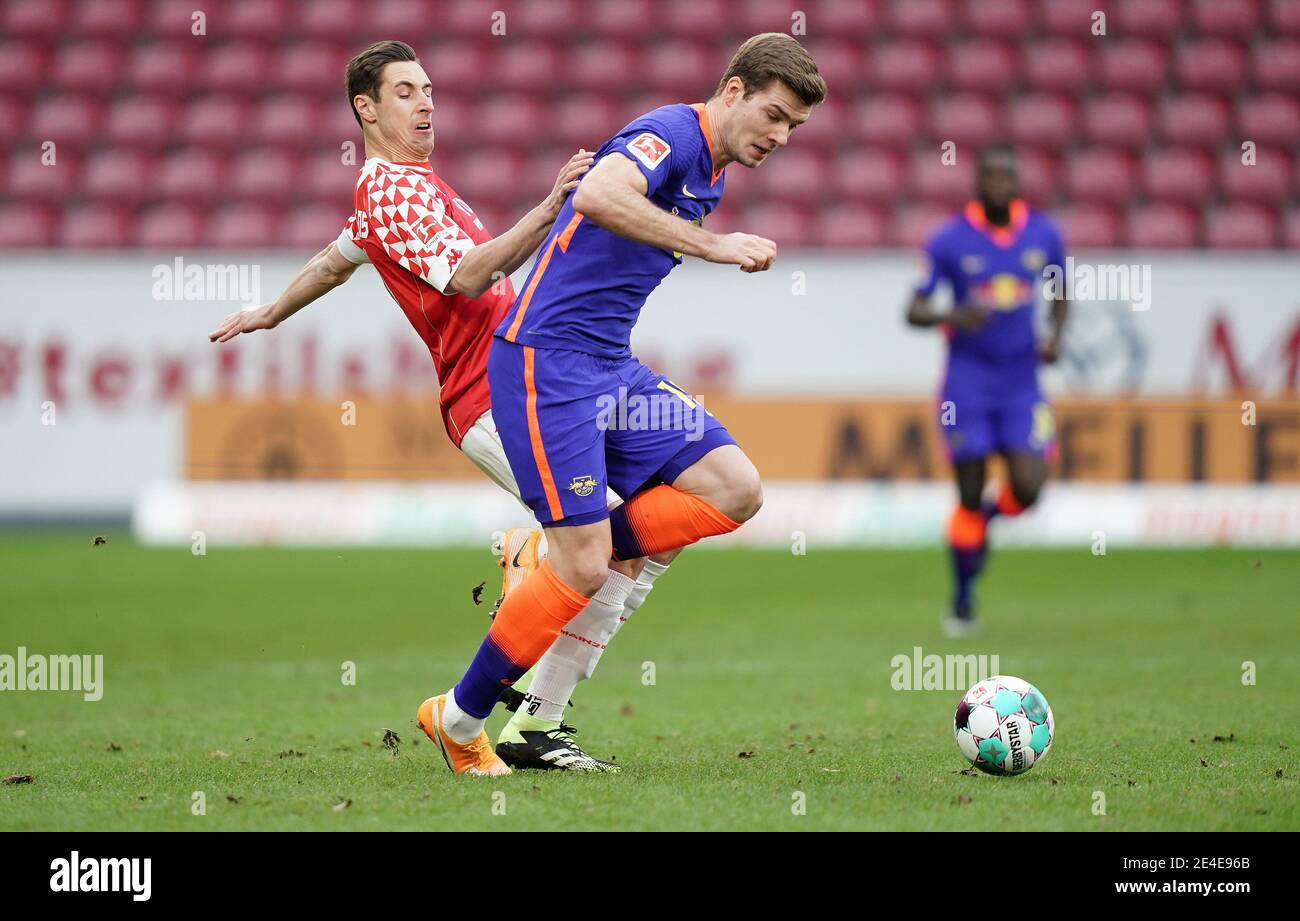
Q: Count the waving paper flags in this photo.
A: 0